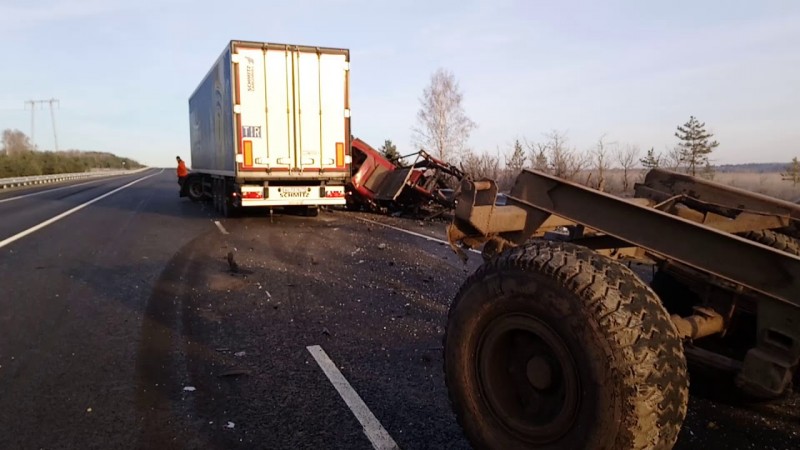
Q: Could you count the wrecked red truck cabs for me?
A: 1